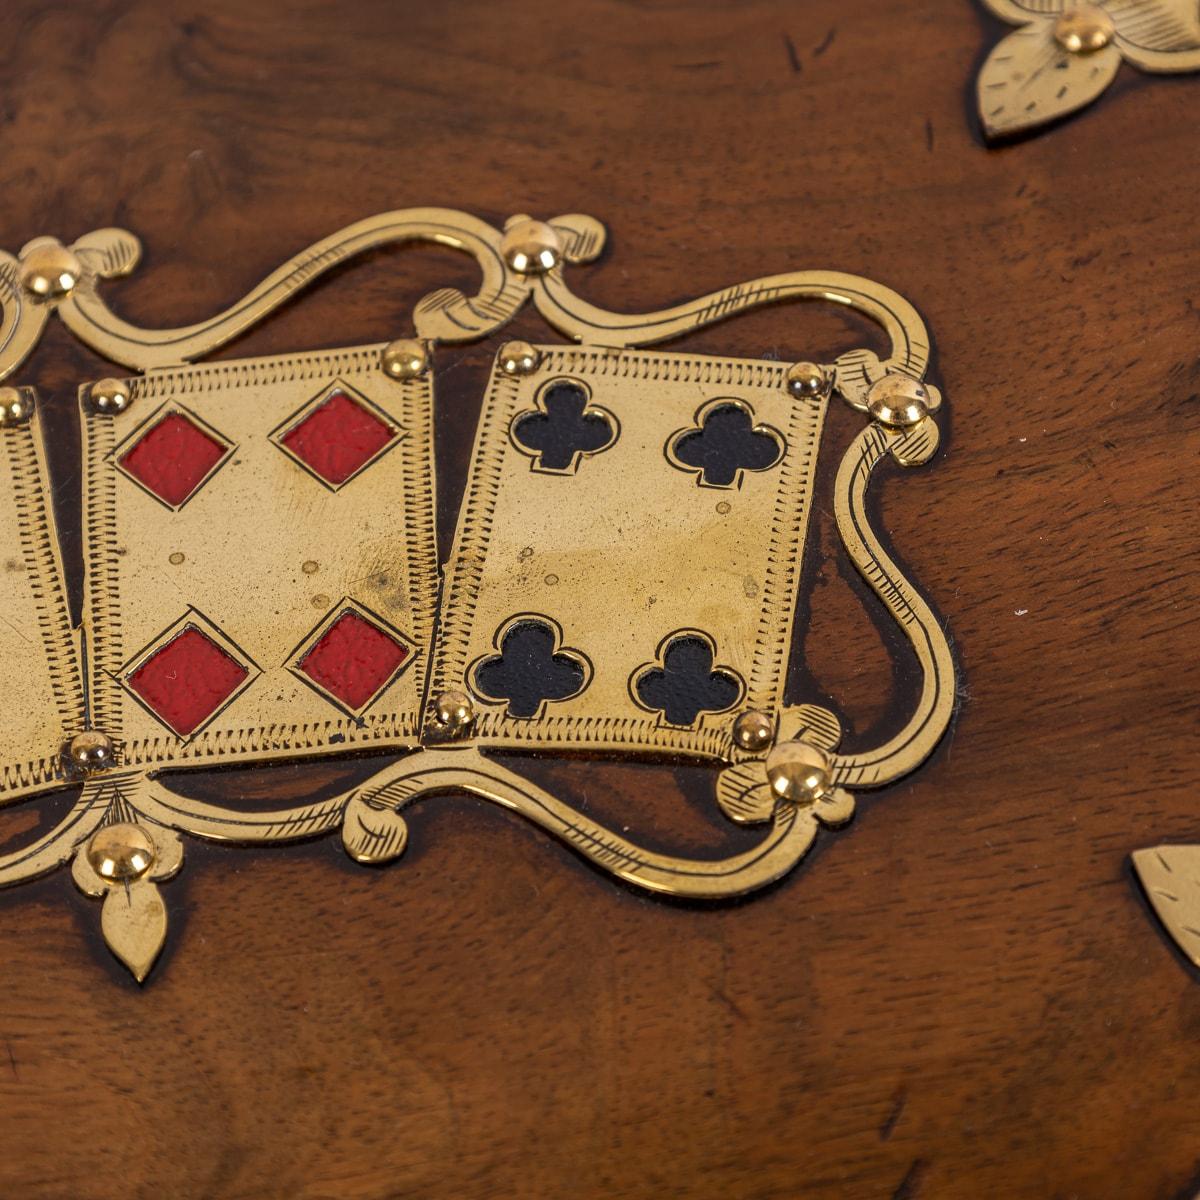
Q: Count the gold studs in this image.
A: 14